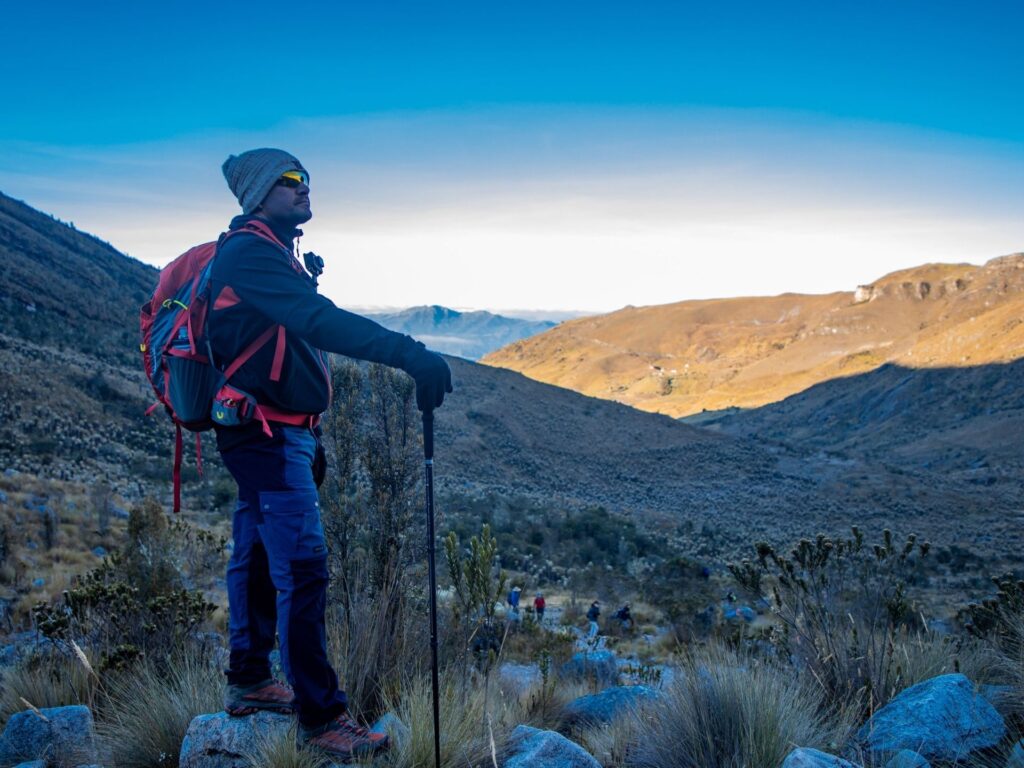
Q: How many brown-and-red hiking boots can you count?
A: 2